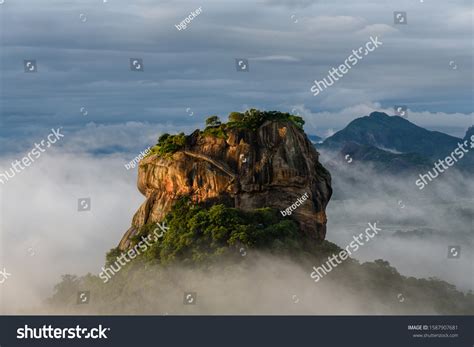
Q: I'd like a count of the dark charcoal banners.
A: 1